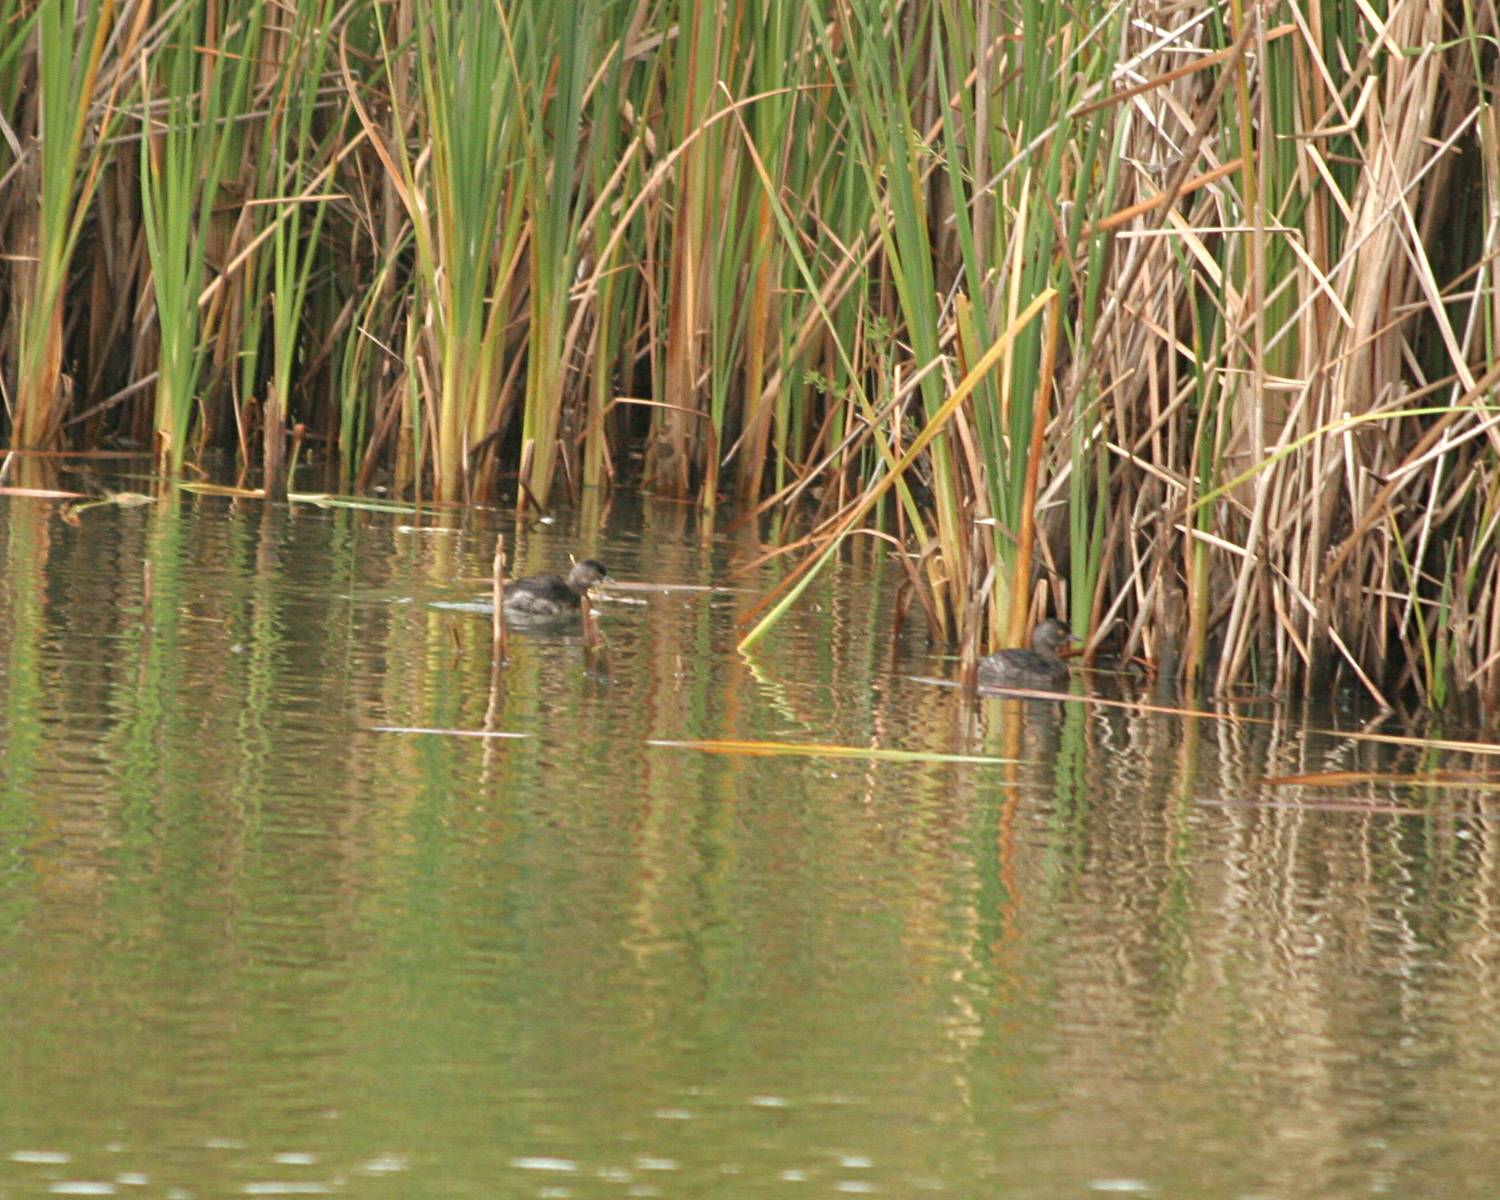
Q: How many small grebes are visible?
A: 2